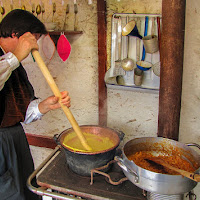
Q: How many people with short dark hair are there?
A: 1